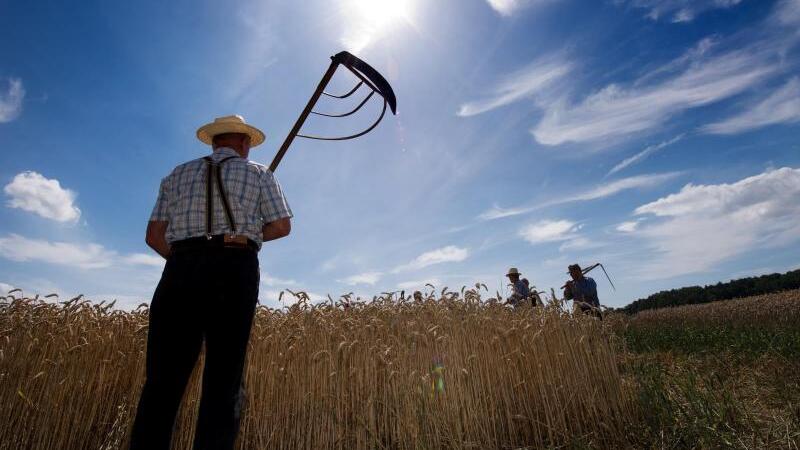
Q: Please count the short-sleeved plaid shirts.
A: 1